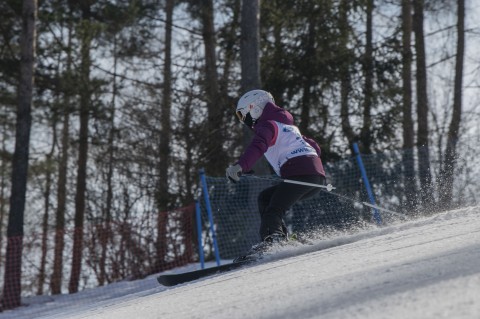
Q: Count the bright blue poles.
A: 3